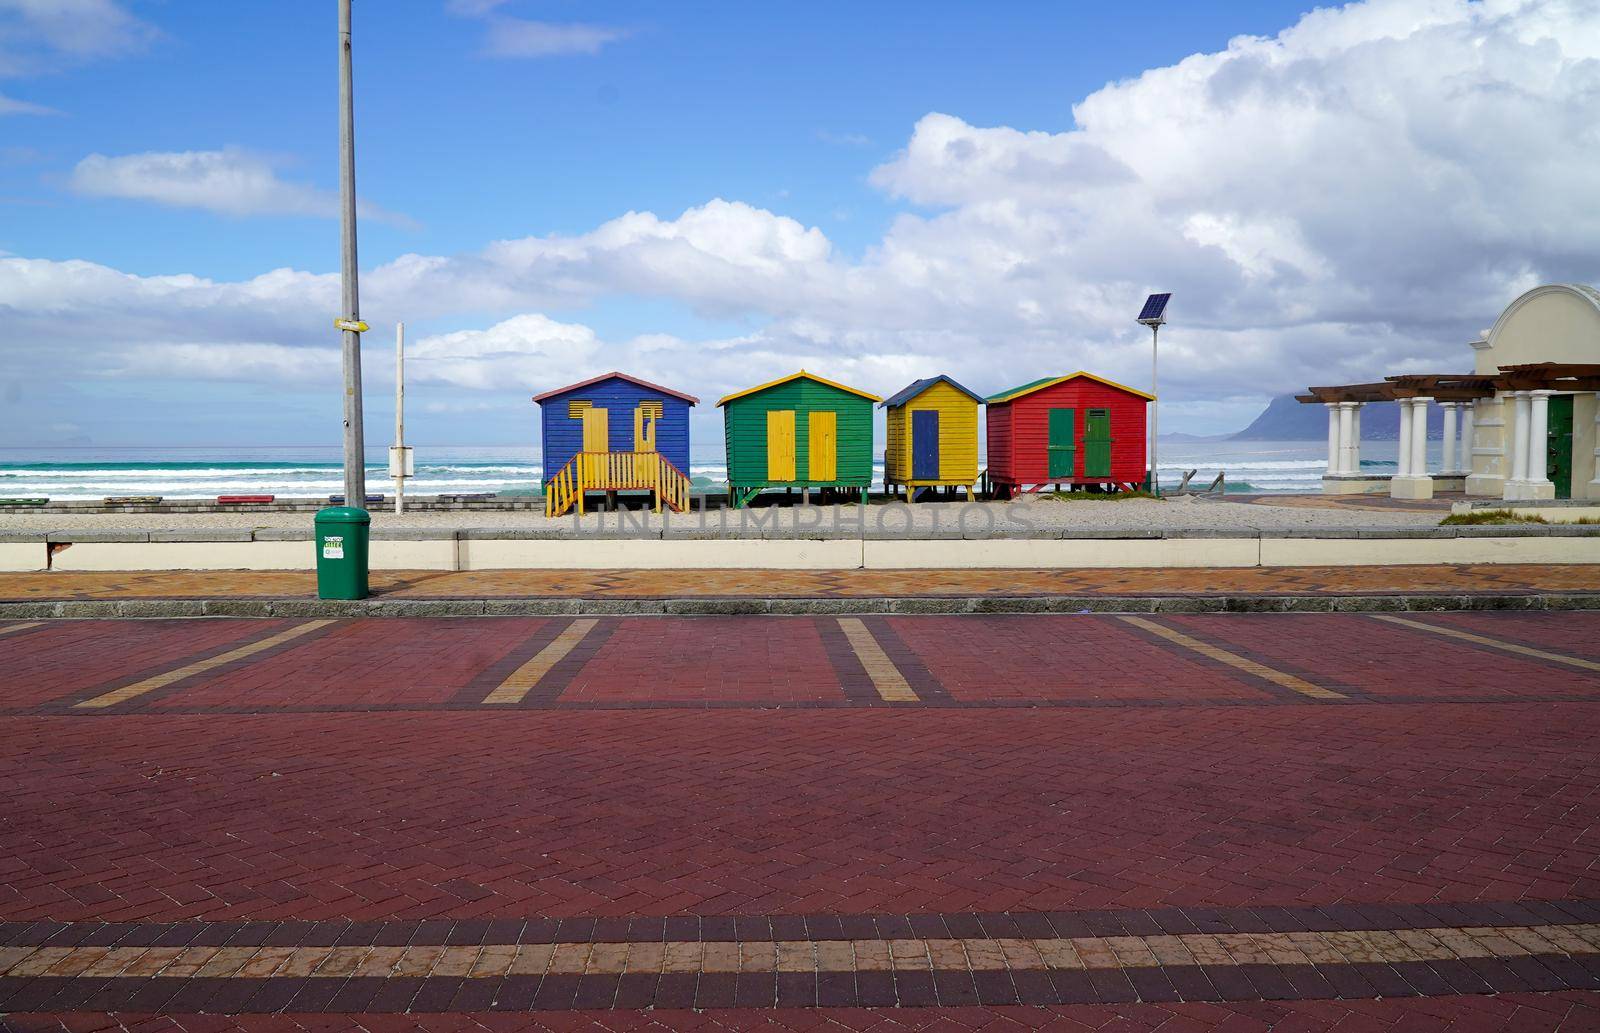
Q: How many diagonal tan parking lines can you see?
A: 6